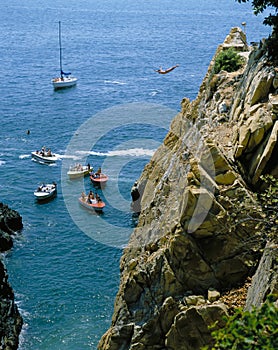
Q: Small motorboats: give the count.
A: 5